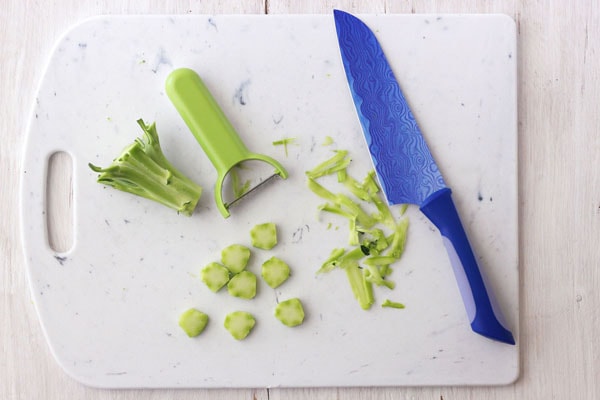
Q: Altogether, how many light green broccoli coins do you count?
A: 8